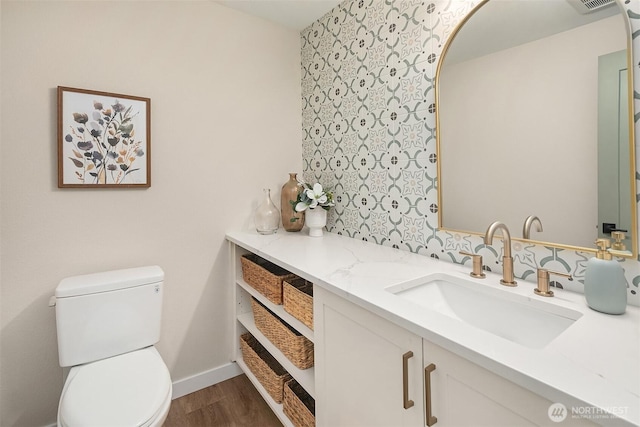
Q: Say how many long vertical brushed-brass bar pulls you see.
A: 2